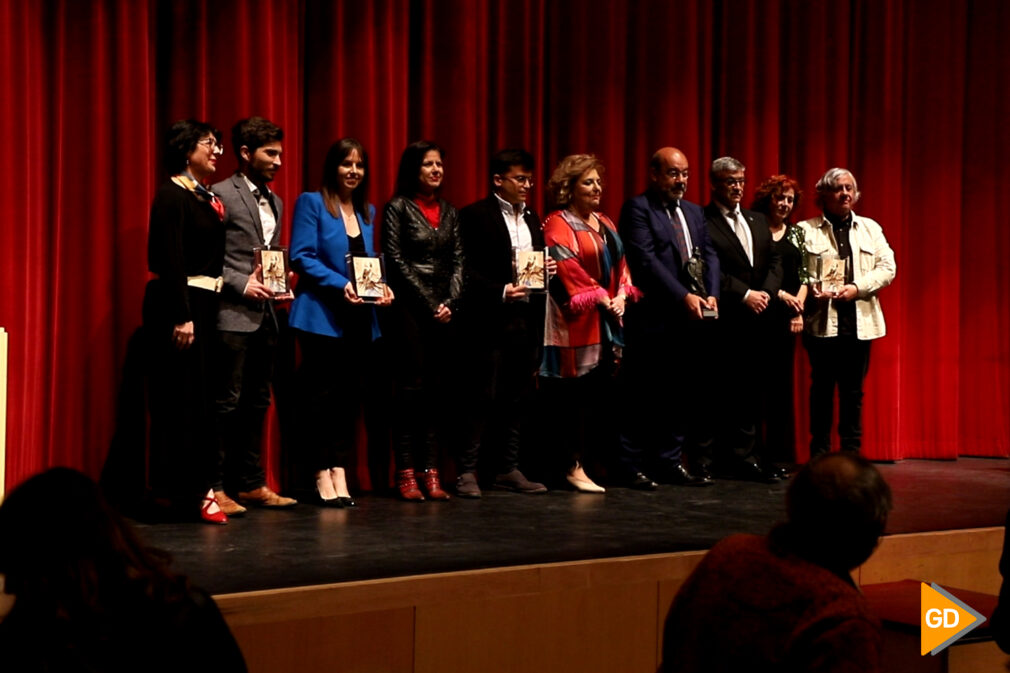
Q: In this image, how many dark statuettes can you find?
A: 1